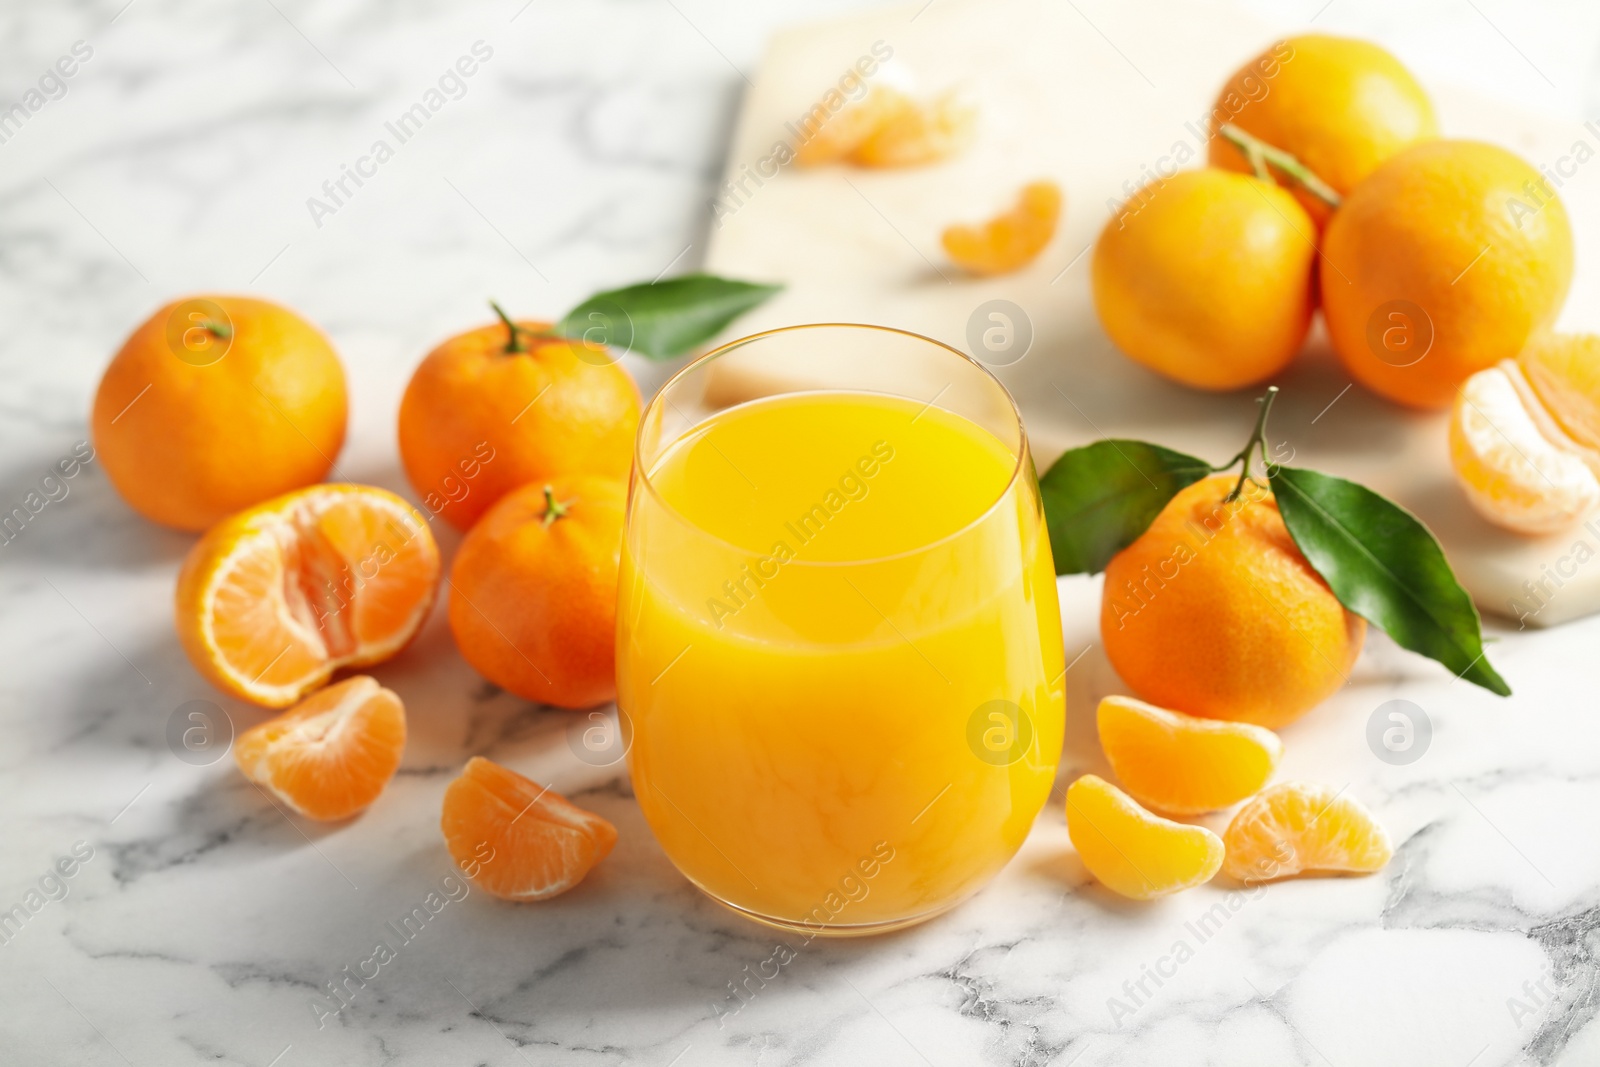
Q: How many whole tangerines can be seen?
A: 7